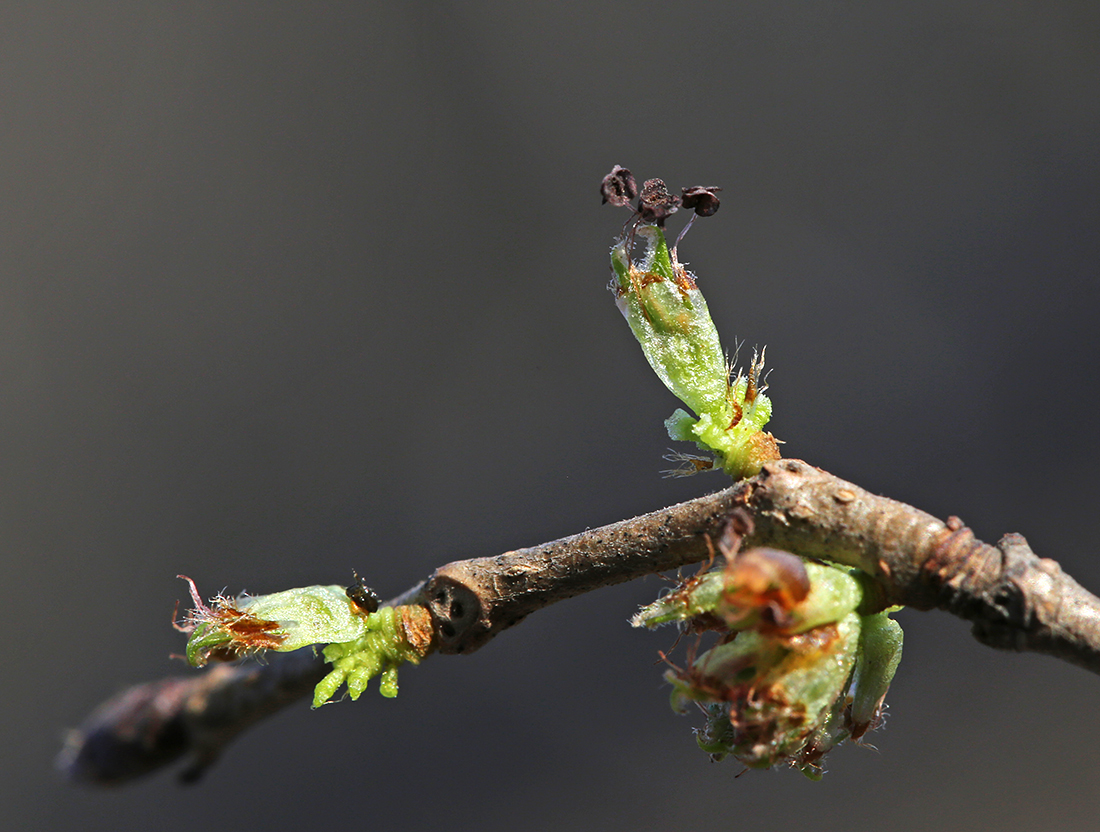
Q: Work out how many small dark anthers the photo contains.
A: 3